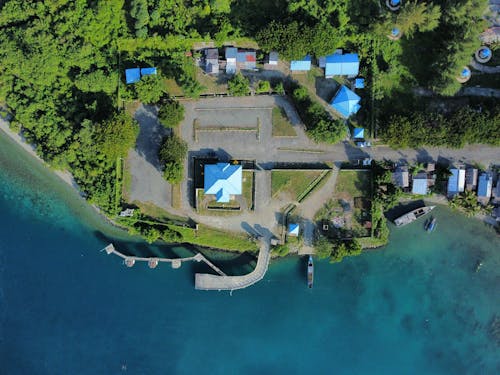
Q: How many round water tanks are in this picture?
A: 4